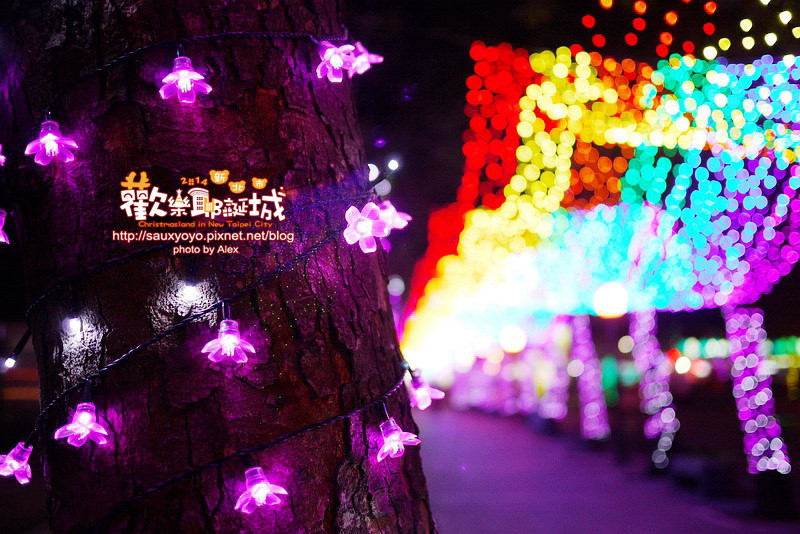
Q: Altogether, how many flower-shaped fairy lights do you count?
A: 14